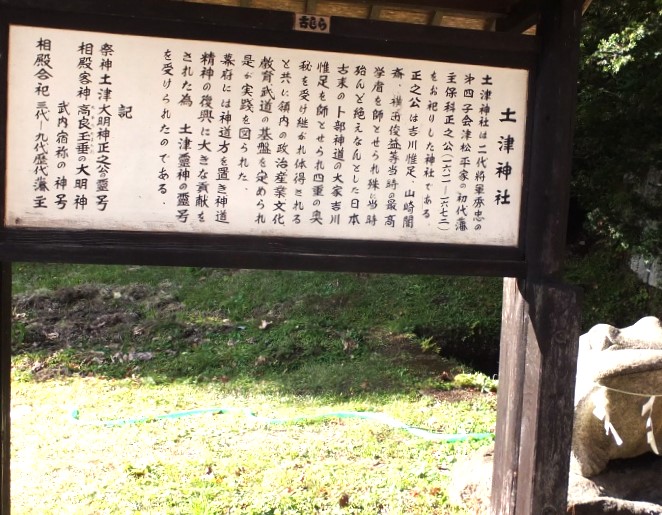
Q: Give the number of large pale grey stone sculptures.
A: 1